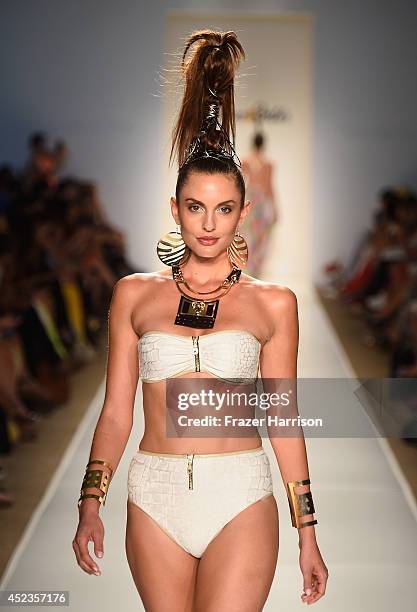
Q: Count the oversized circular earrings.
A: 2